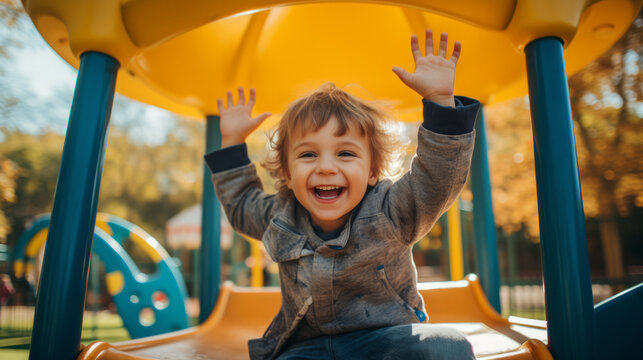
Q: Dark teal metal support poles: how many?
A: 4